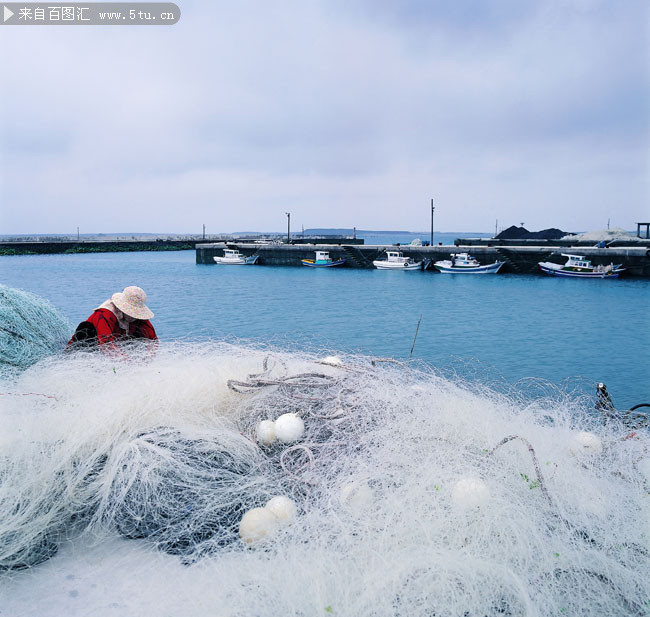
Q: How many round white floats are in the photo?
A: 8